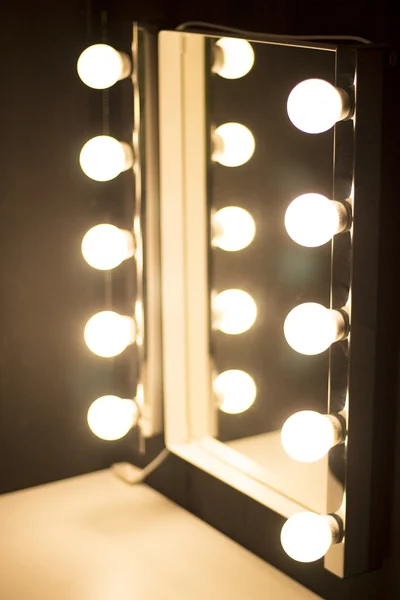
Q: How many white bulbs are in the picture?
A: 15